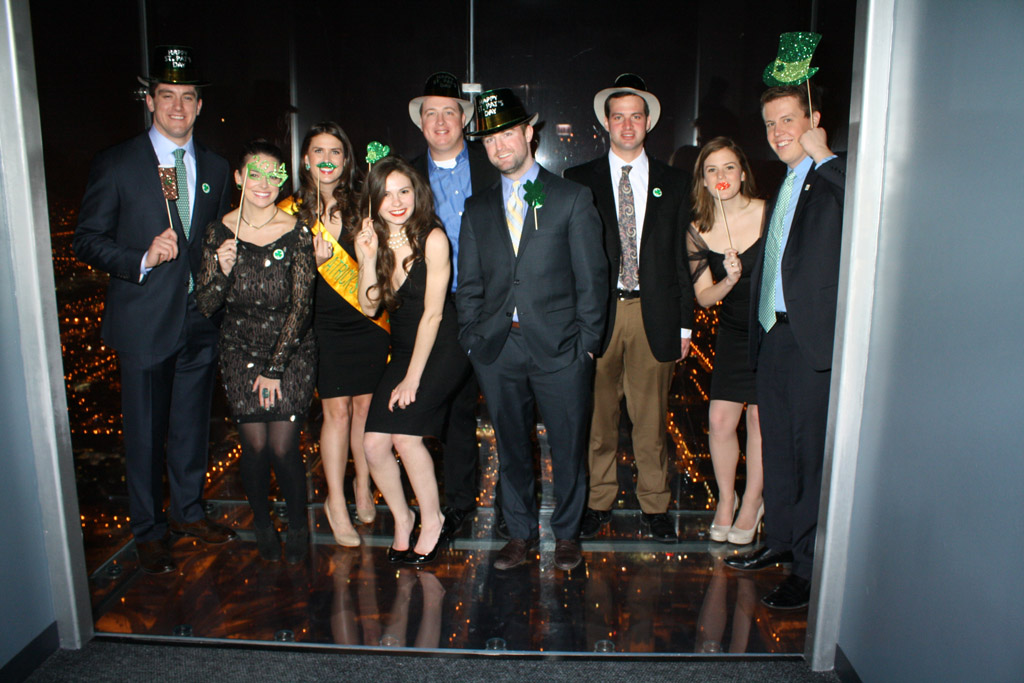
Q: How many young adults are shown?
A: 9